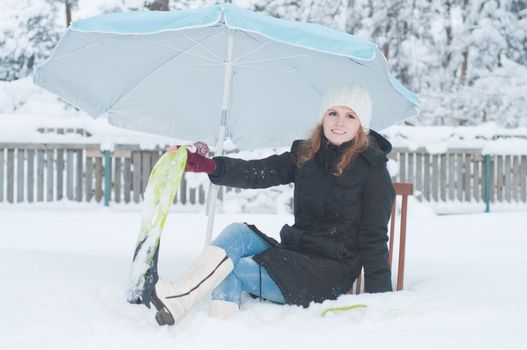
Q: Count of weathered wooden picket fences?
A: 1